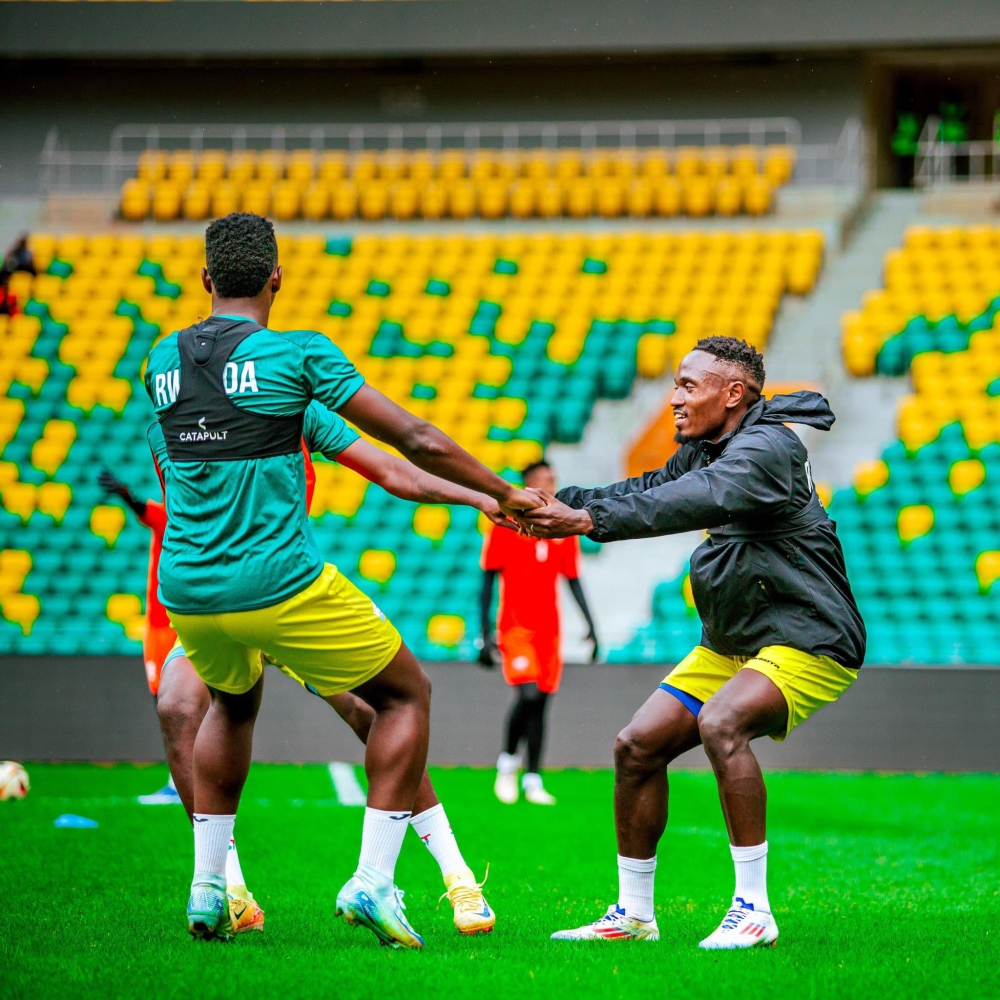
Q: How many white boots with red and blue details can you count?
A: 2